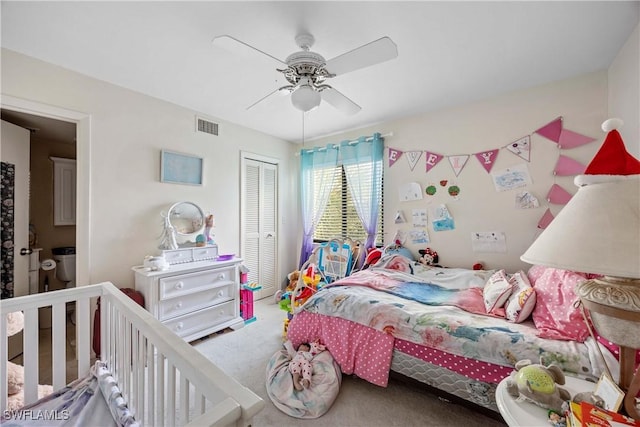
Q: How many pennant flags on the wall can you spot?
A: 11